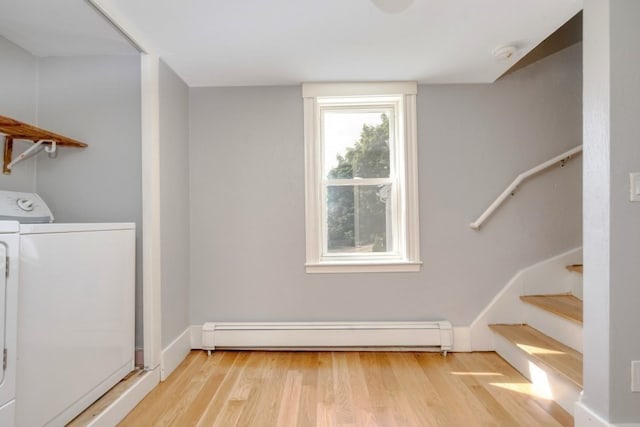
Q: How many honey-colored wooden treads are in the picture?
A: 3